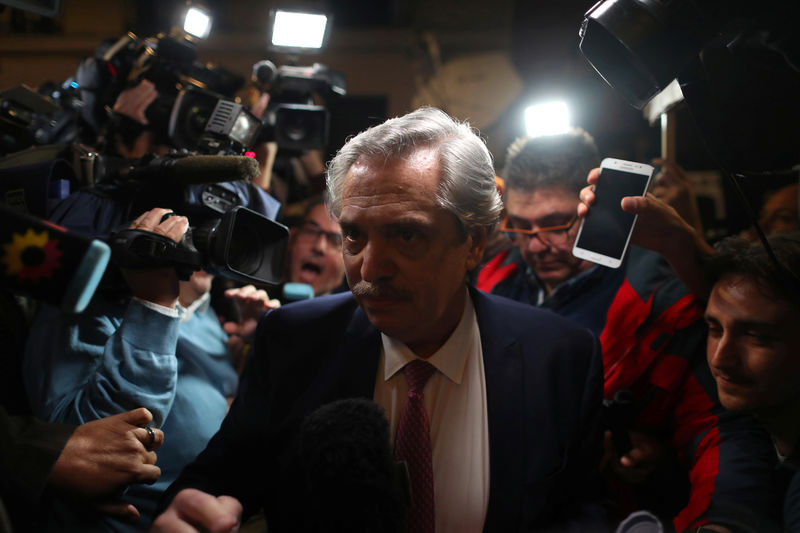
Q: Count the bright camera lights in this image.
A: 3